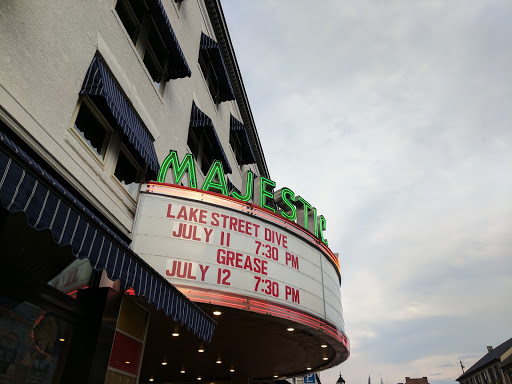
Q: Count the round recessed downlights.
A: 14